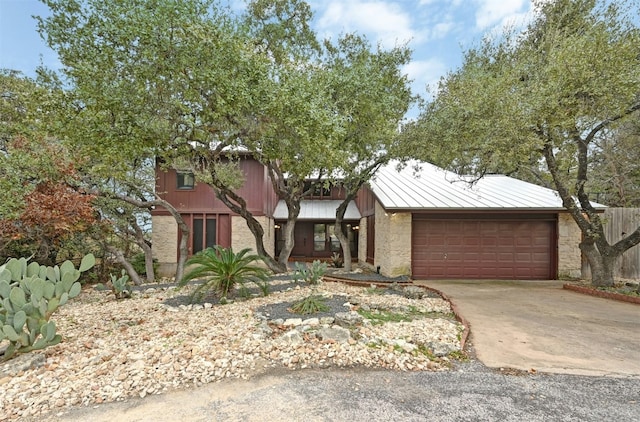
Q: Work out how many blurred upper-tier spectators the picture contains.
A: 0